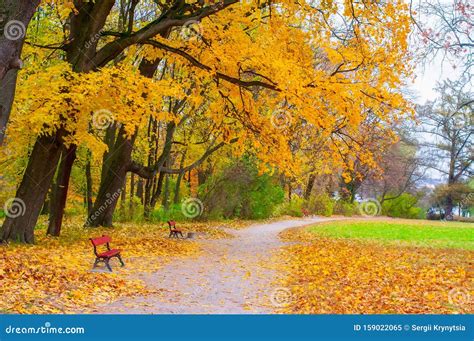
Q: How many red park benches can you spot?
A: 2